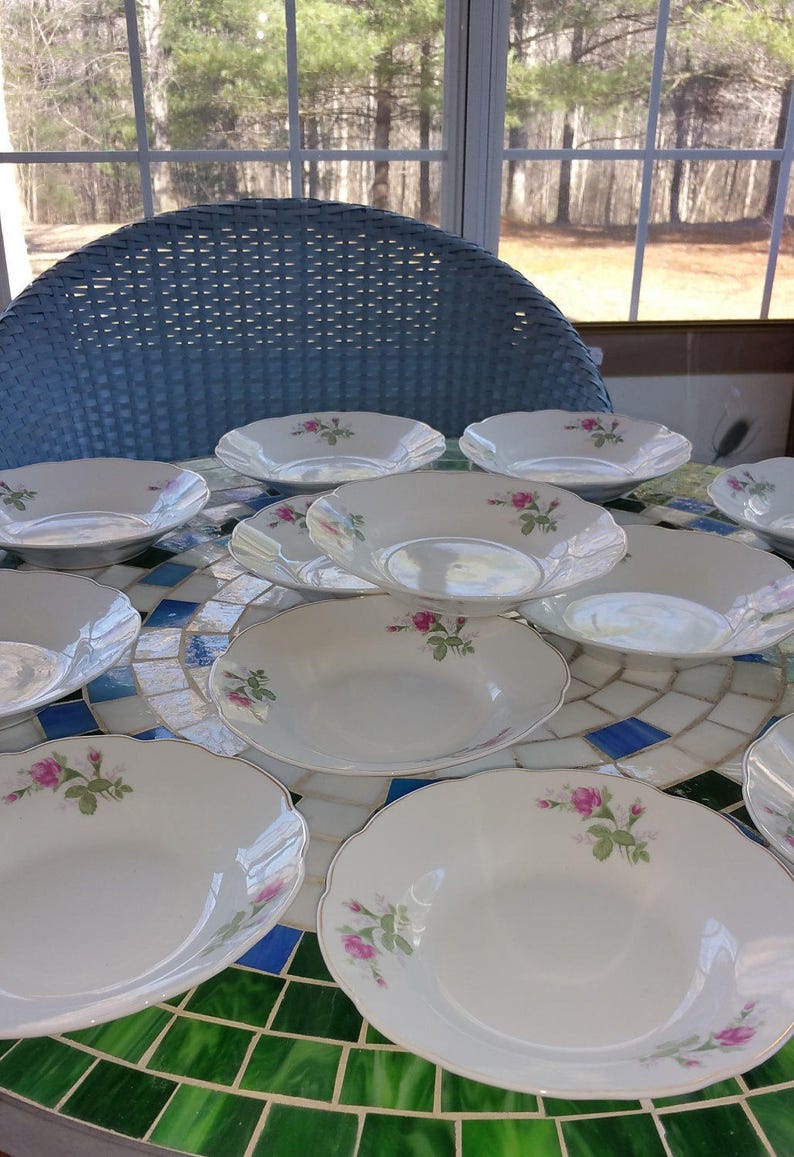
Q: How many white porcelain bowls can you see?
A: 12